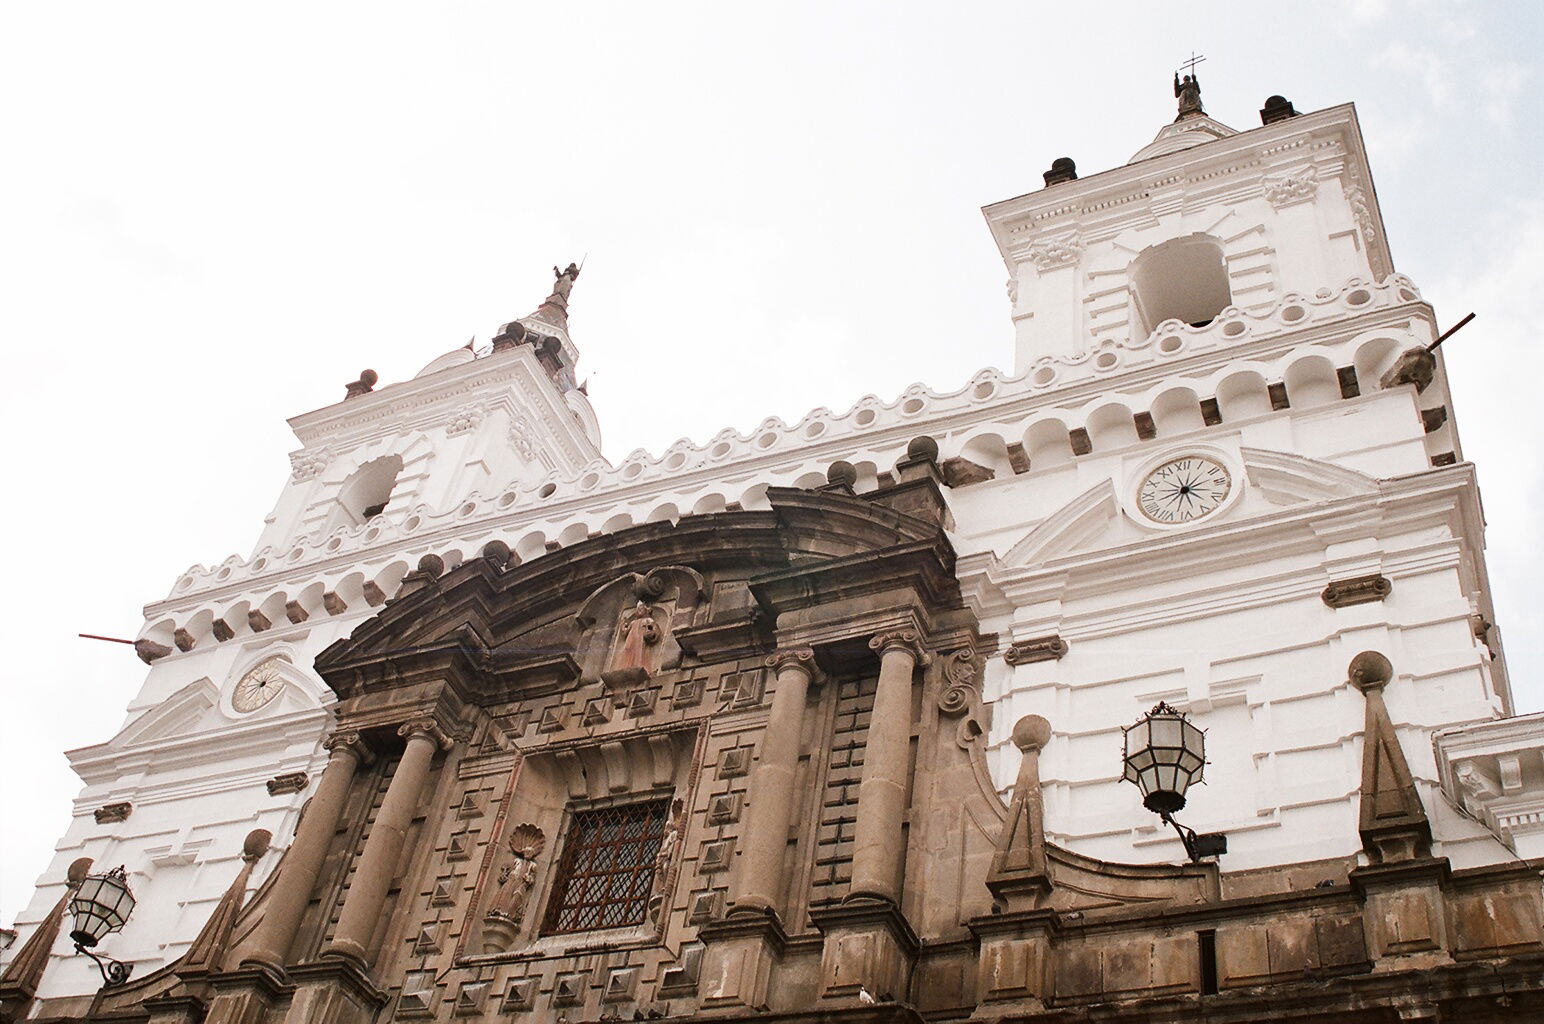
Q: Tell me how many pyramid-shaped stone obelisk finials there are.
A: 4